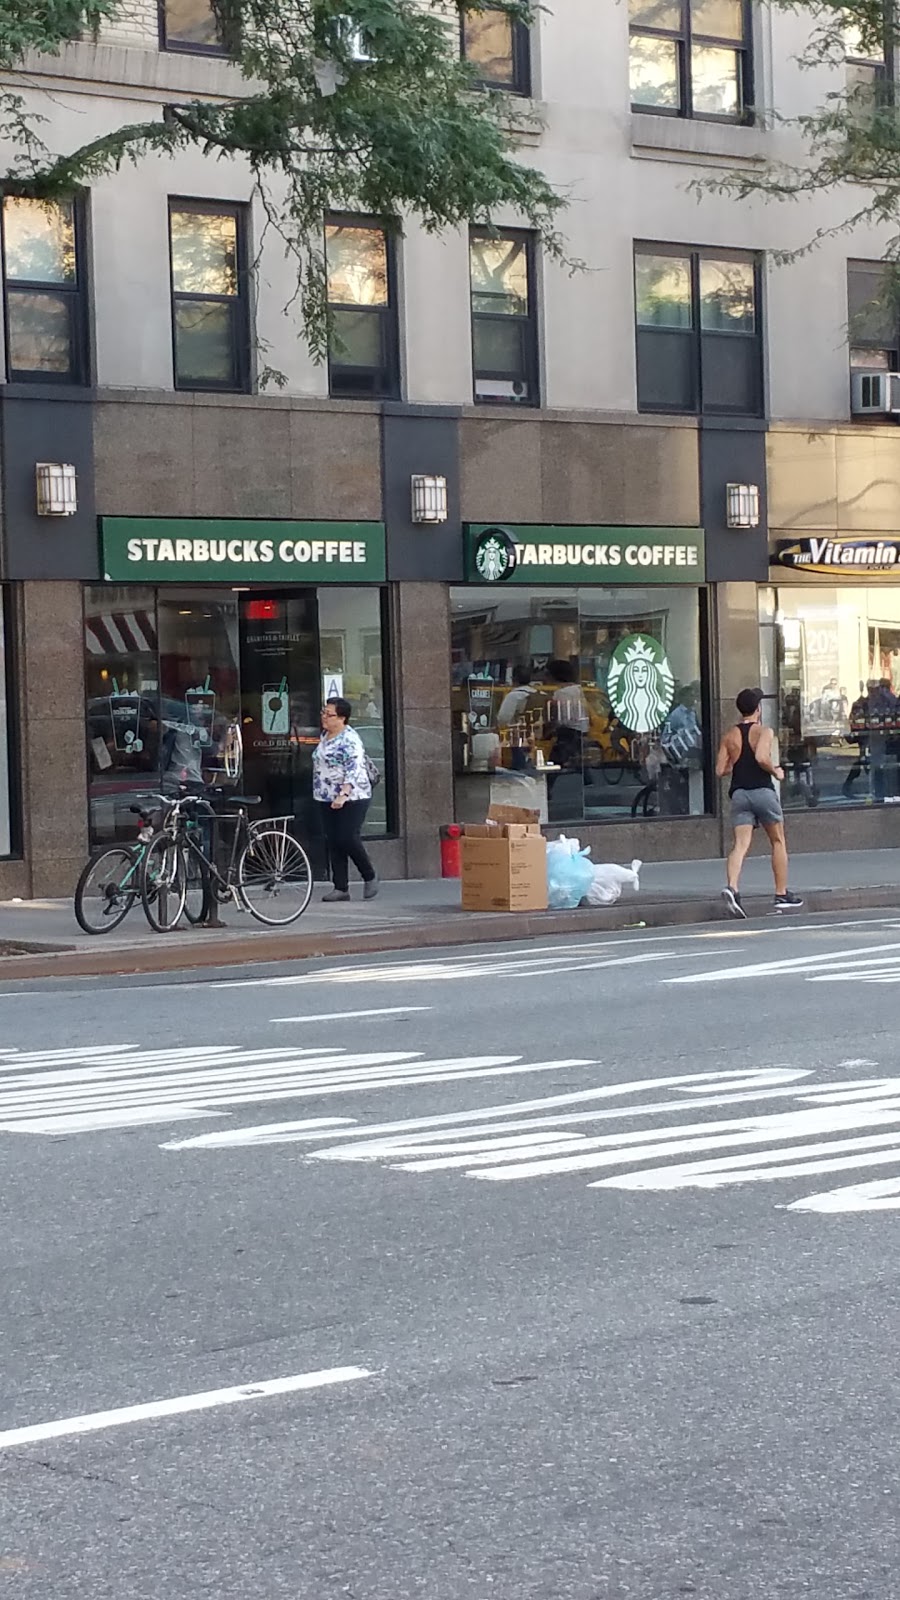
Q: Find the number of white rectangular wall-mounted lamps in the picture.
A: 3